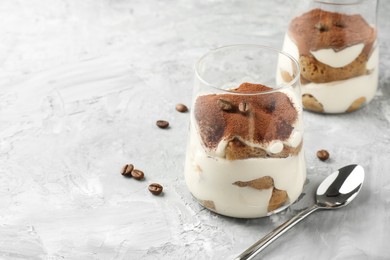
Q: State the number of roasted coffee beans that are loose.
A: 6